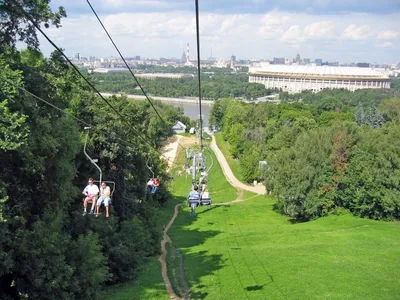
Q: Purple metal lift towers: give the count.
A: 0